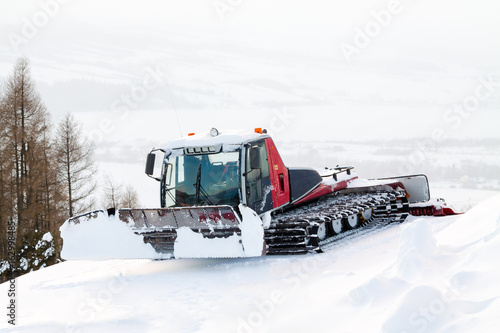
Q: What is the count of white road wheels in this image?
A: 4